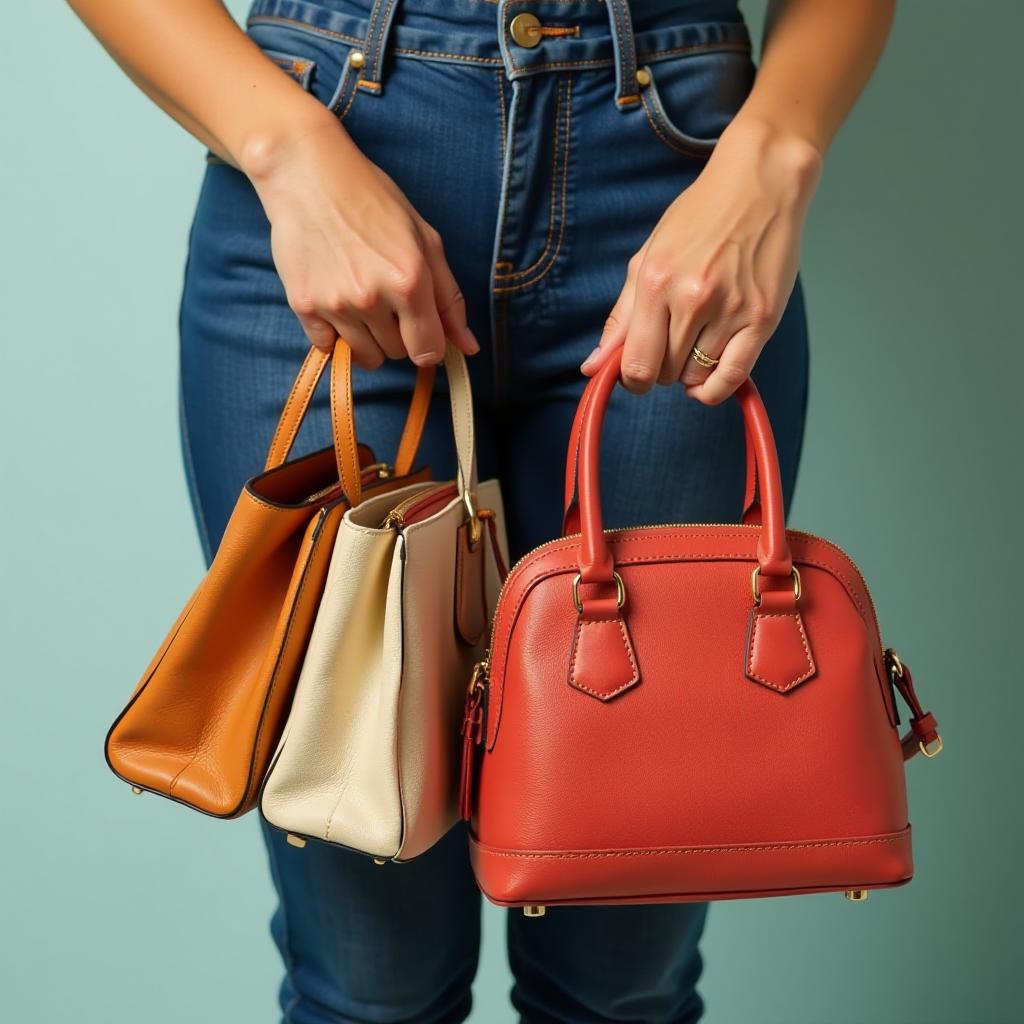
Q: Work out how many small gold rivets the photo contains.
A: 2